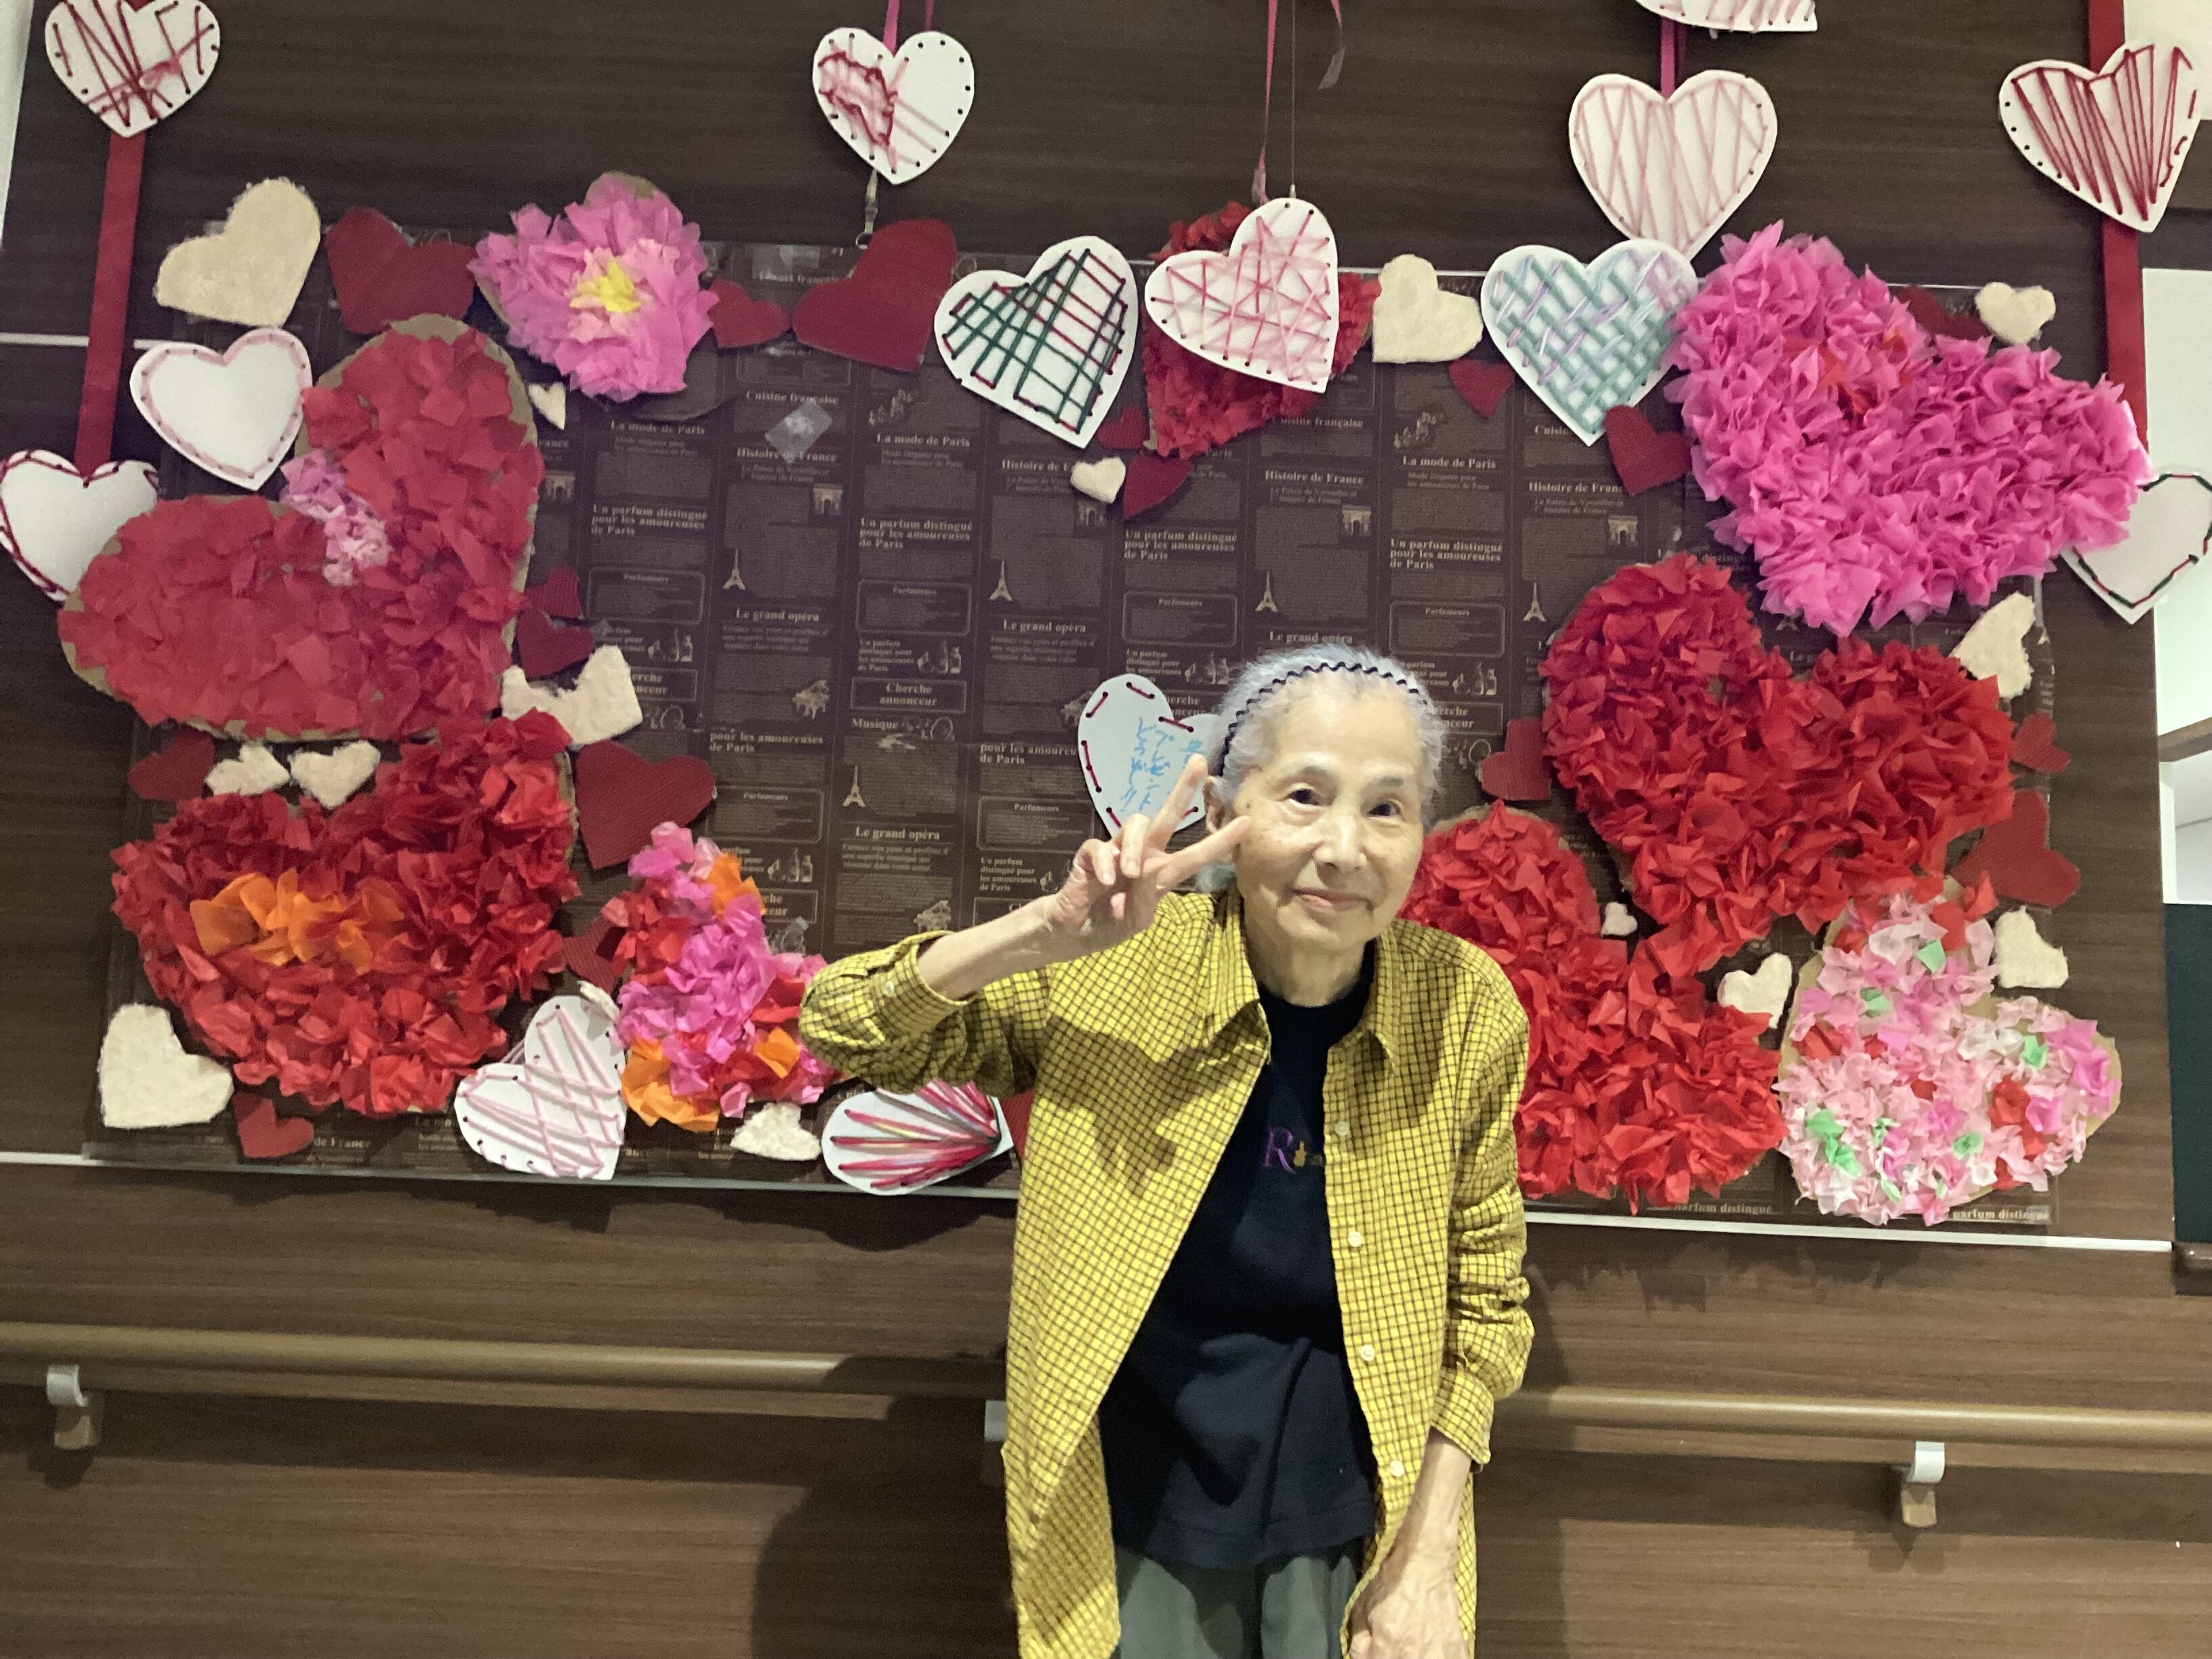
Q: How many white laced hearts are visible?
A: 14